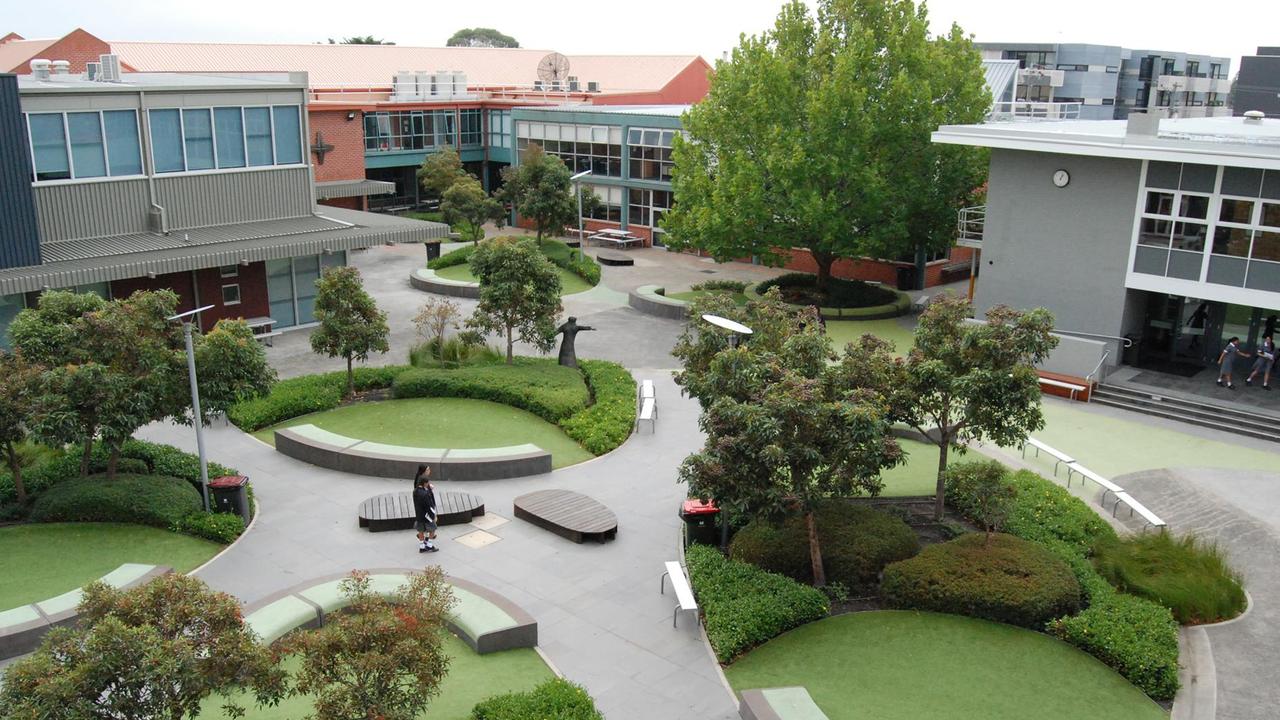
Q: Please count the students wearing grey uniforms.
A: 2